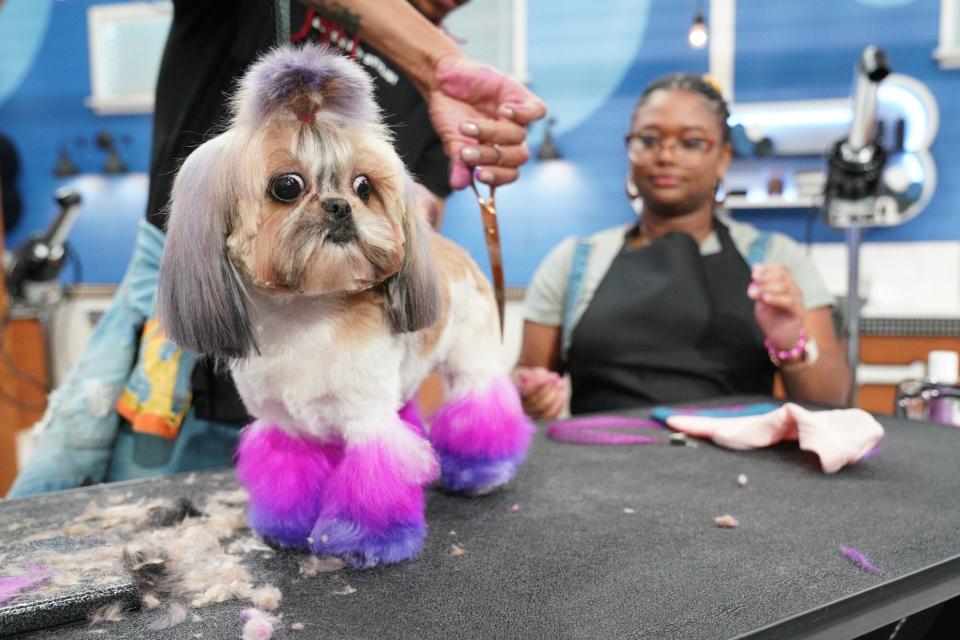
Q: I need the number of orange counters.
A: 2